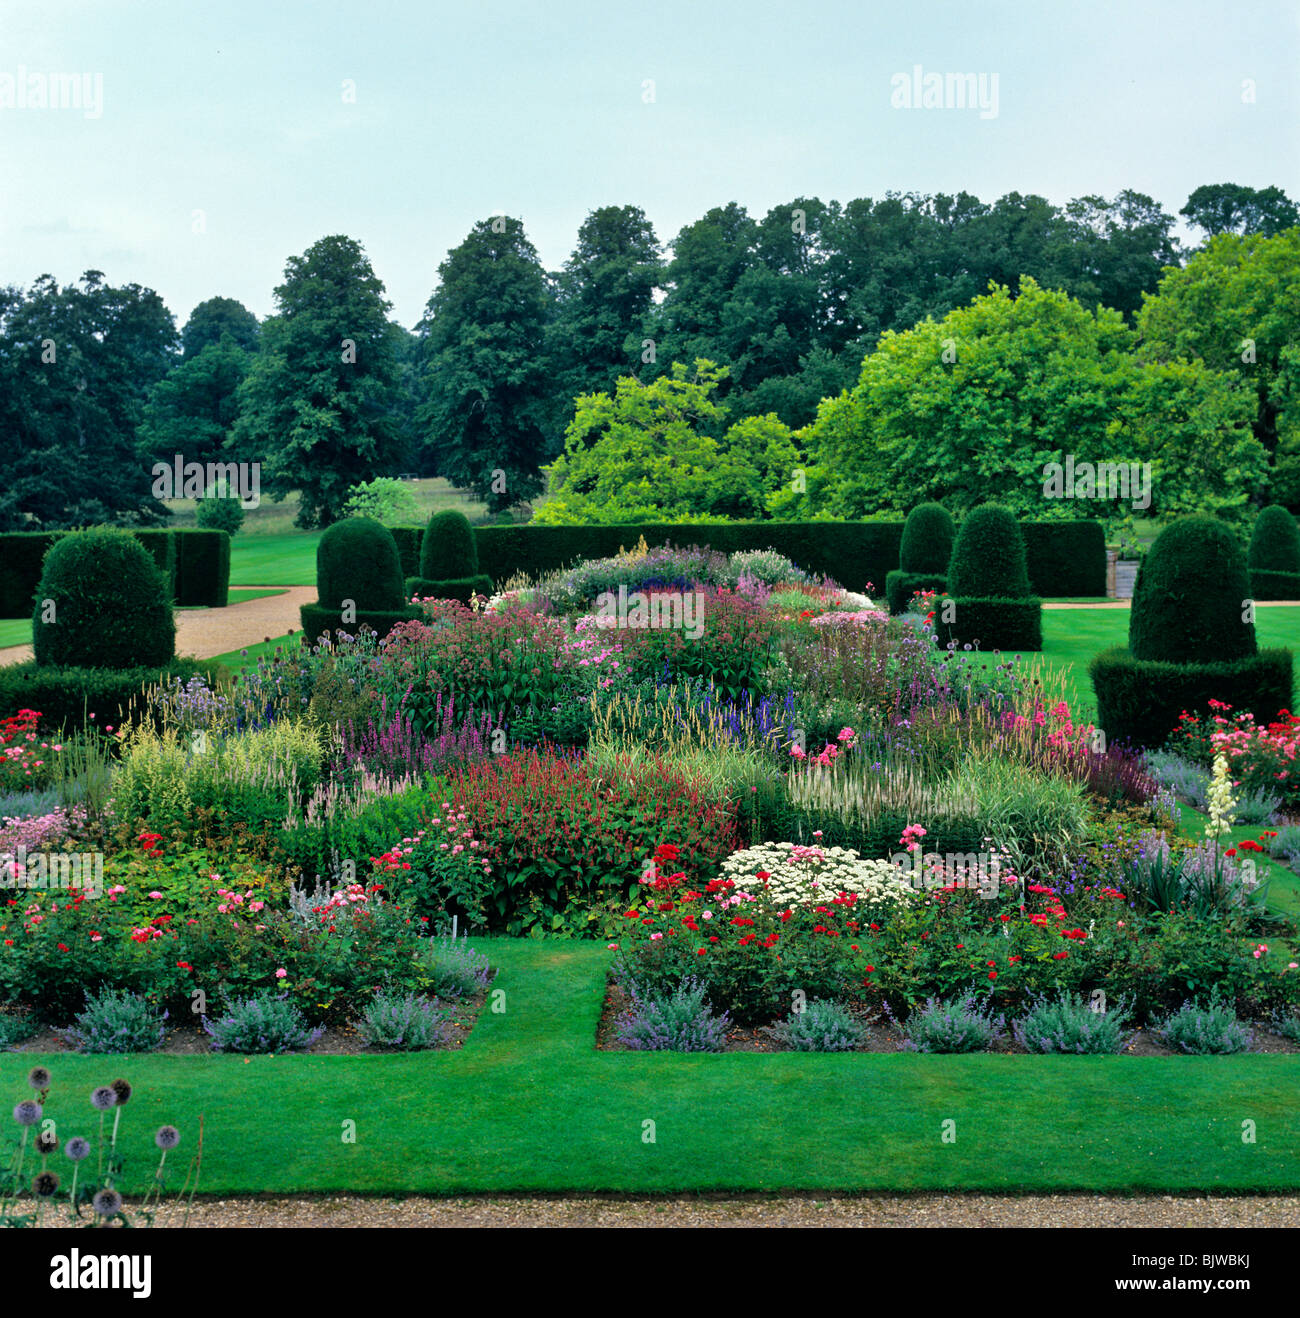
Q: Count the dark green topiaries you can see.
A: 7